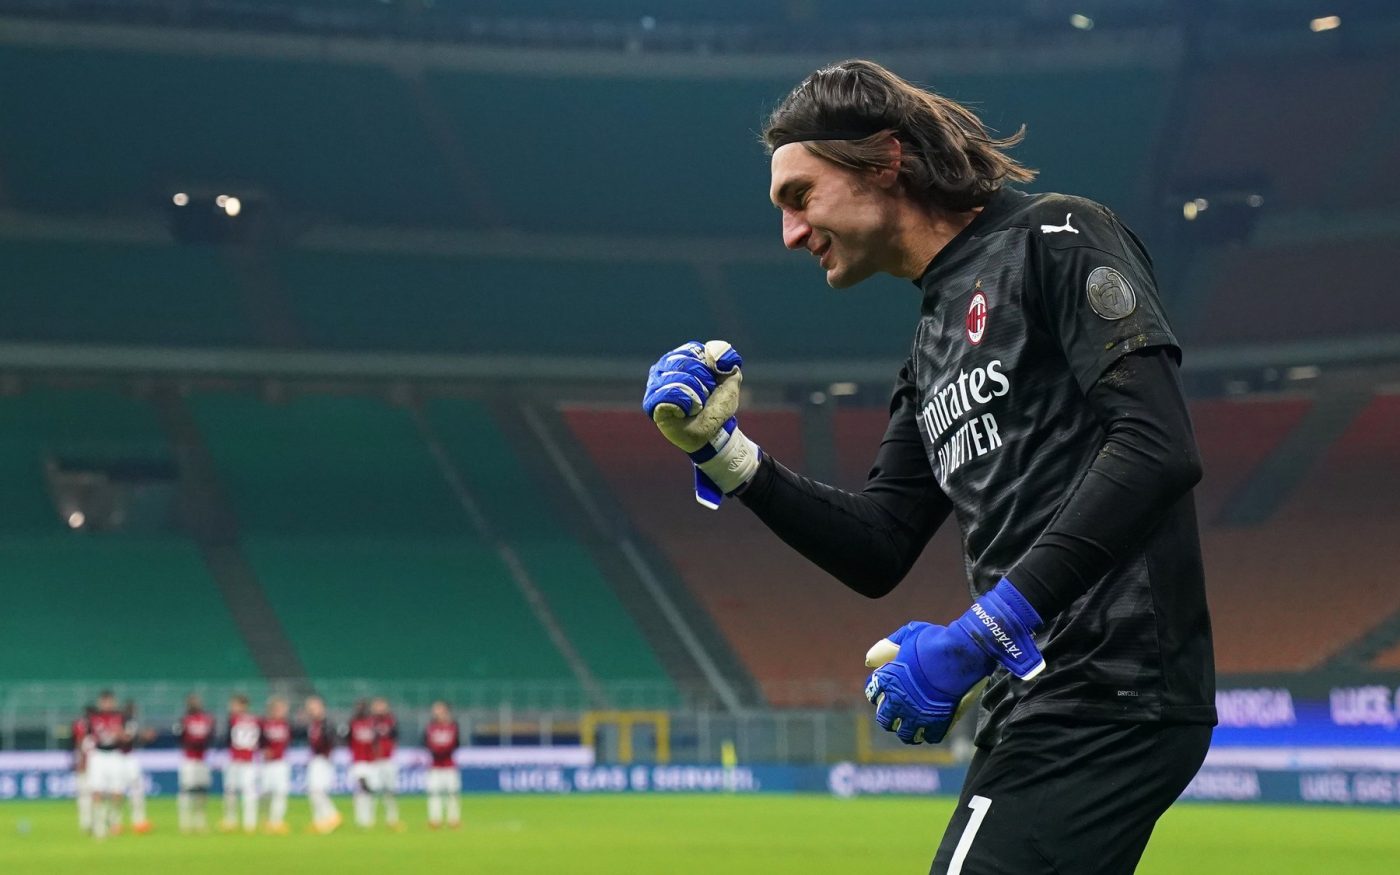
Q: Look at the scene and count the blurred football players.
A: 10